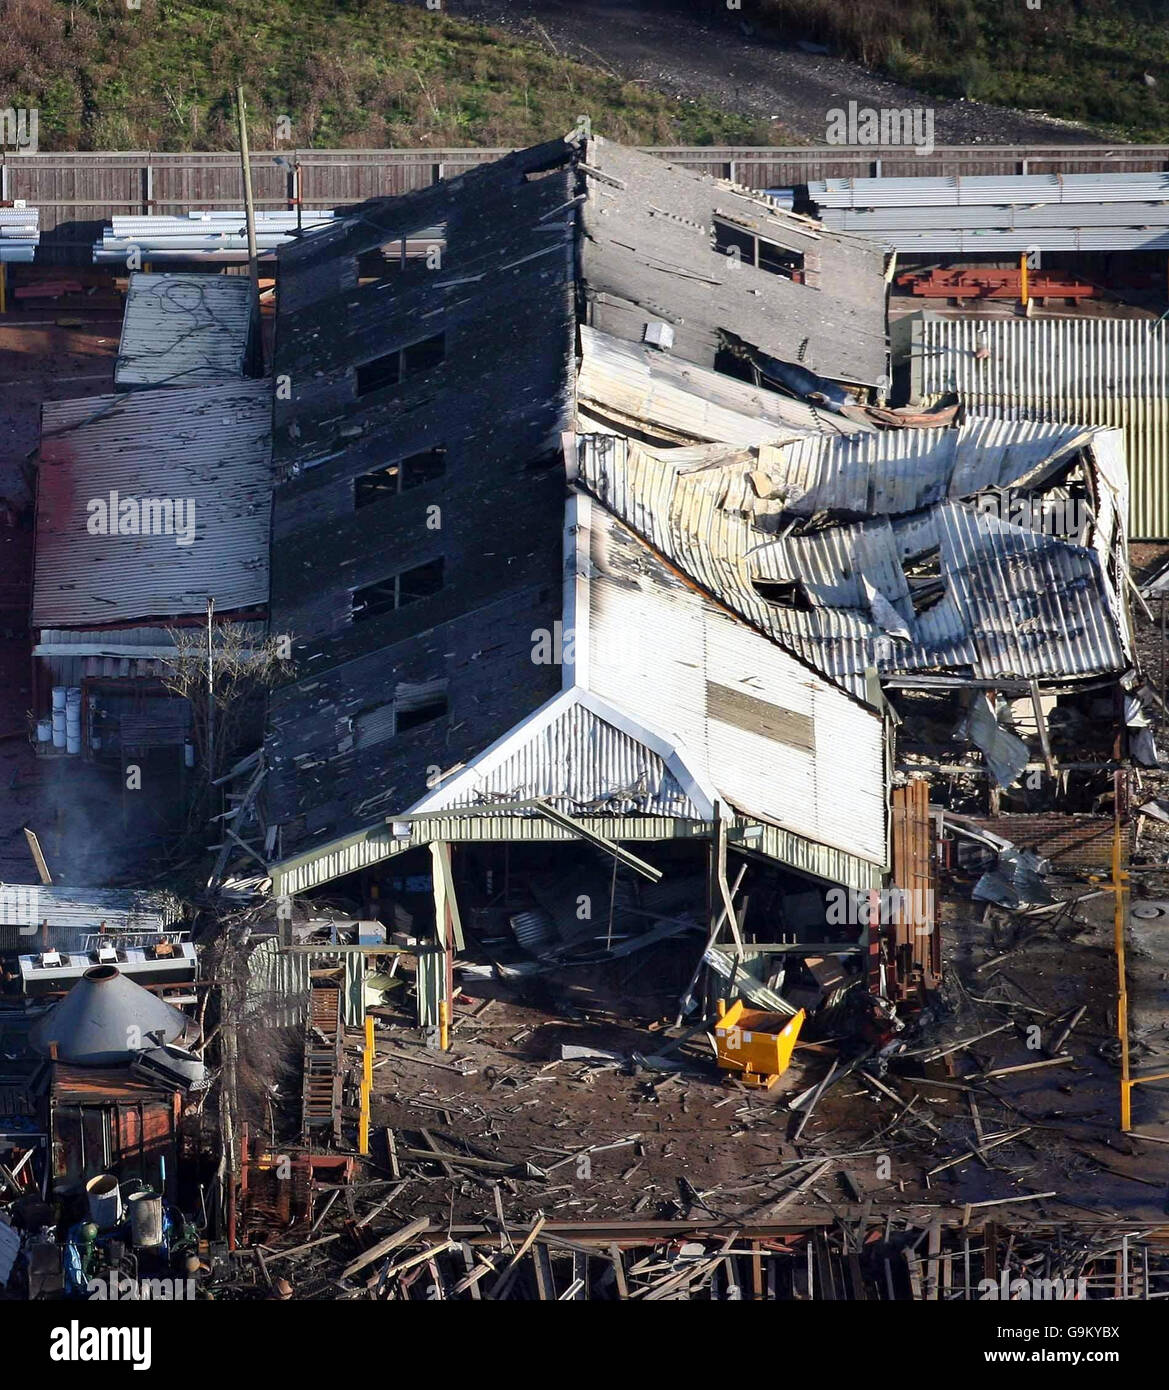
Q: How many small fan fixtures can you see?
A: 3